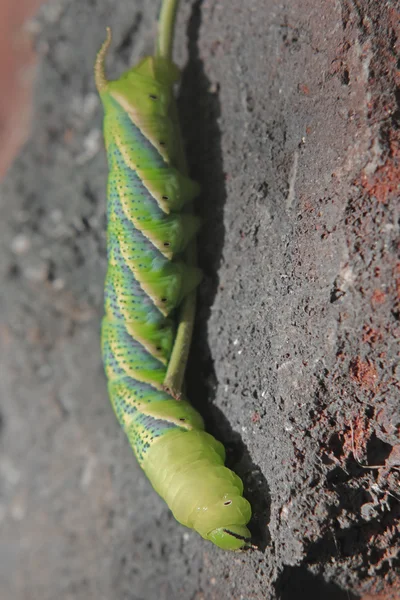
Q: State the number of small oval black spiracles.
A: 8